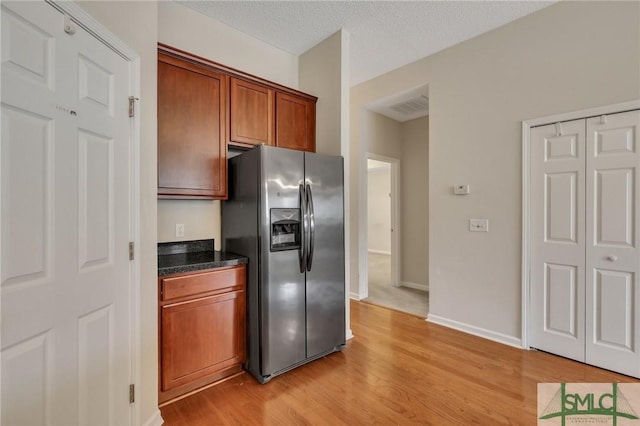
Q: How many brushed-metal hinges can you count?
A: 3